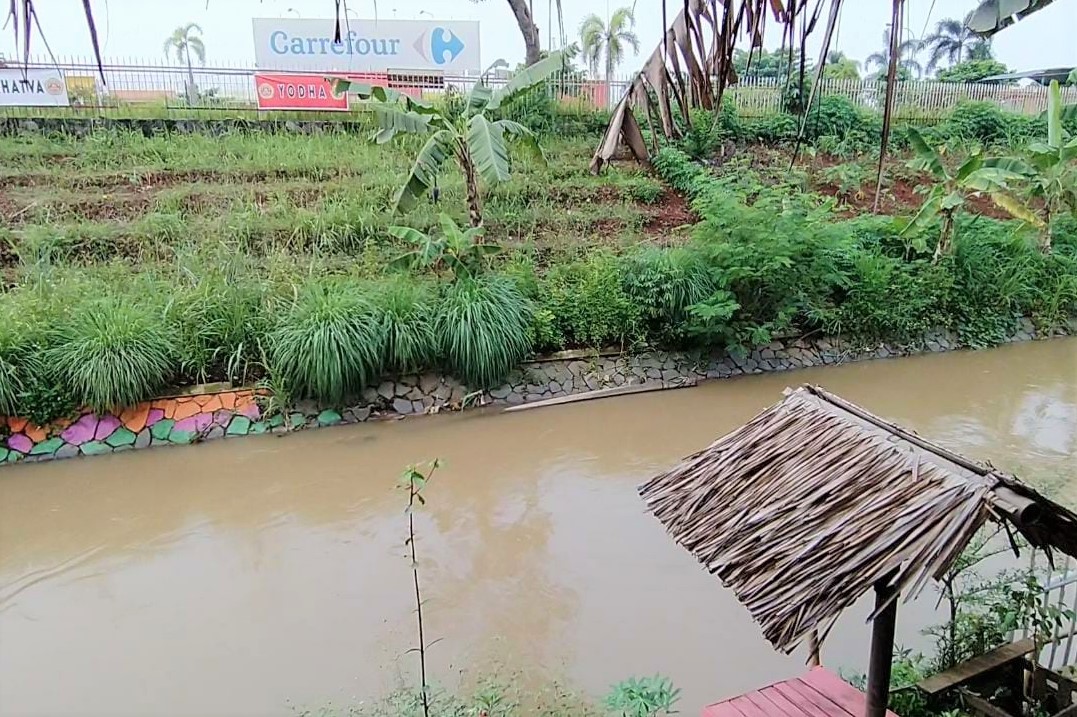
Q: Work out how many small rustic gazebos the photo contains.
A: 1